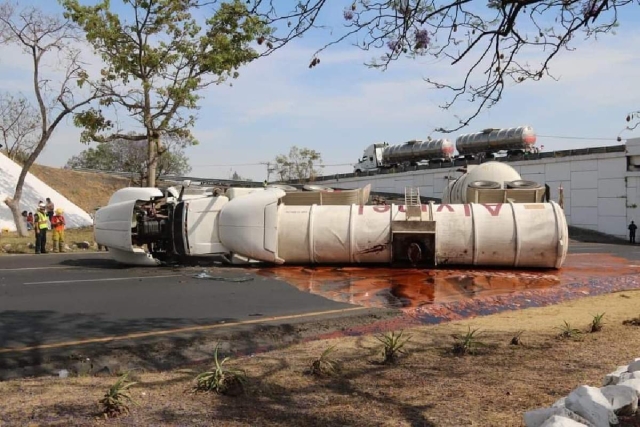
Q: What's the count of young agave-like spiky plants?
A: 8